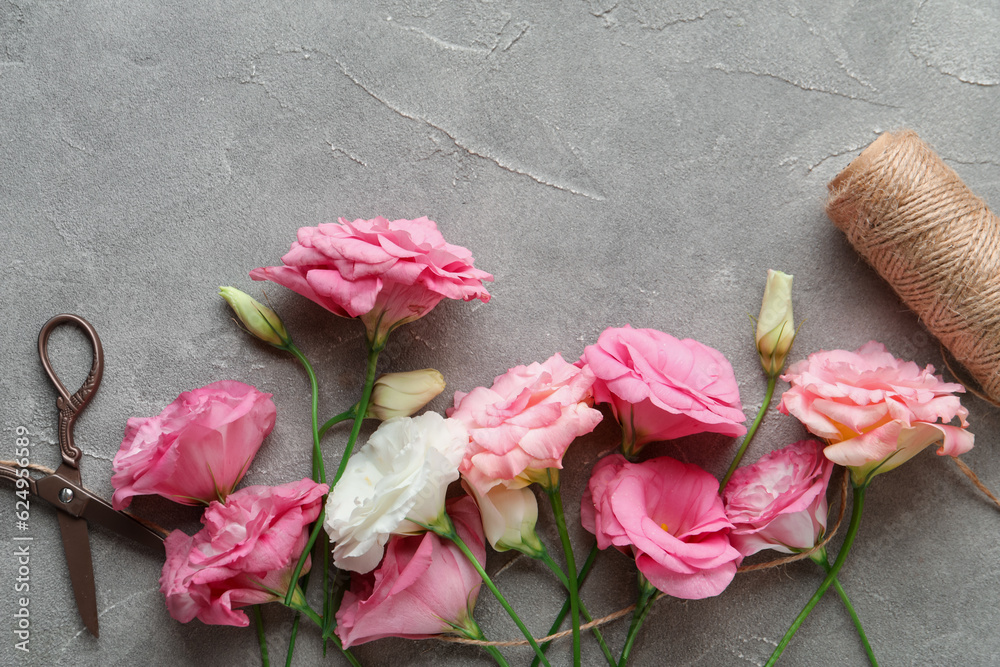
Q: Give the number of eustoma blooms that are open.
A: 10